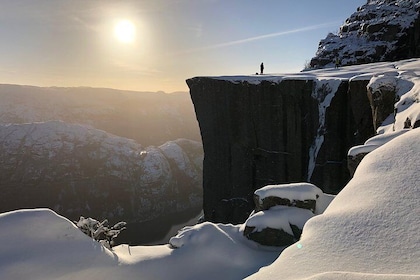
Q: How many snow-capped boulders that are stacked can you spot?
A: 2